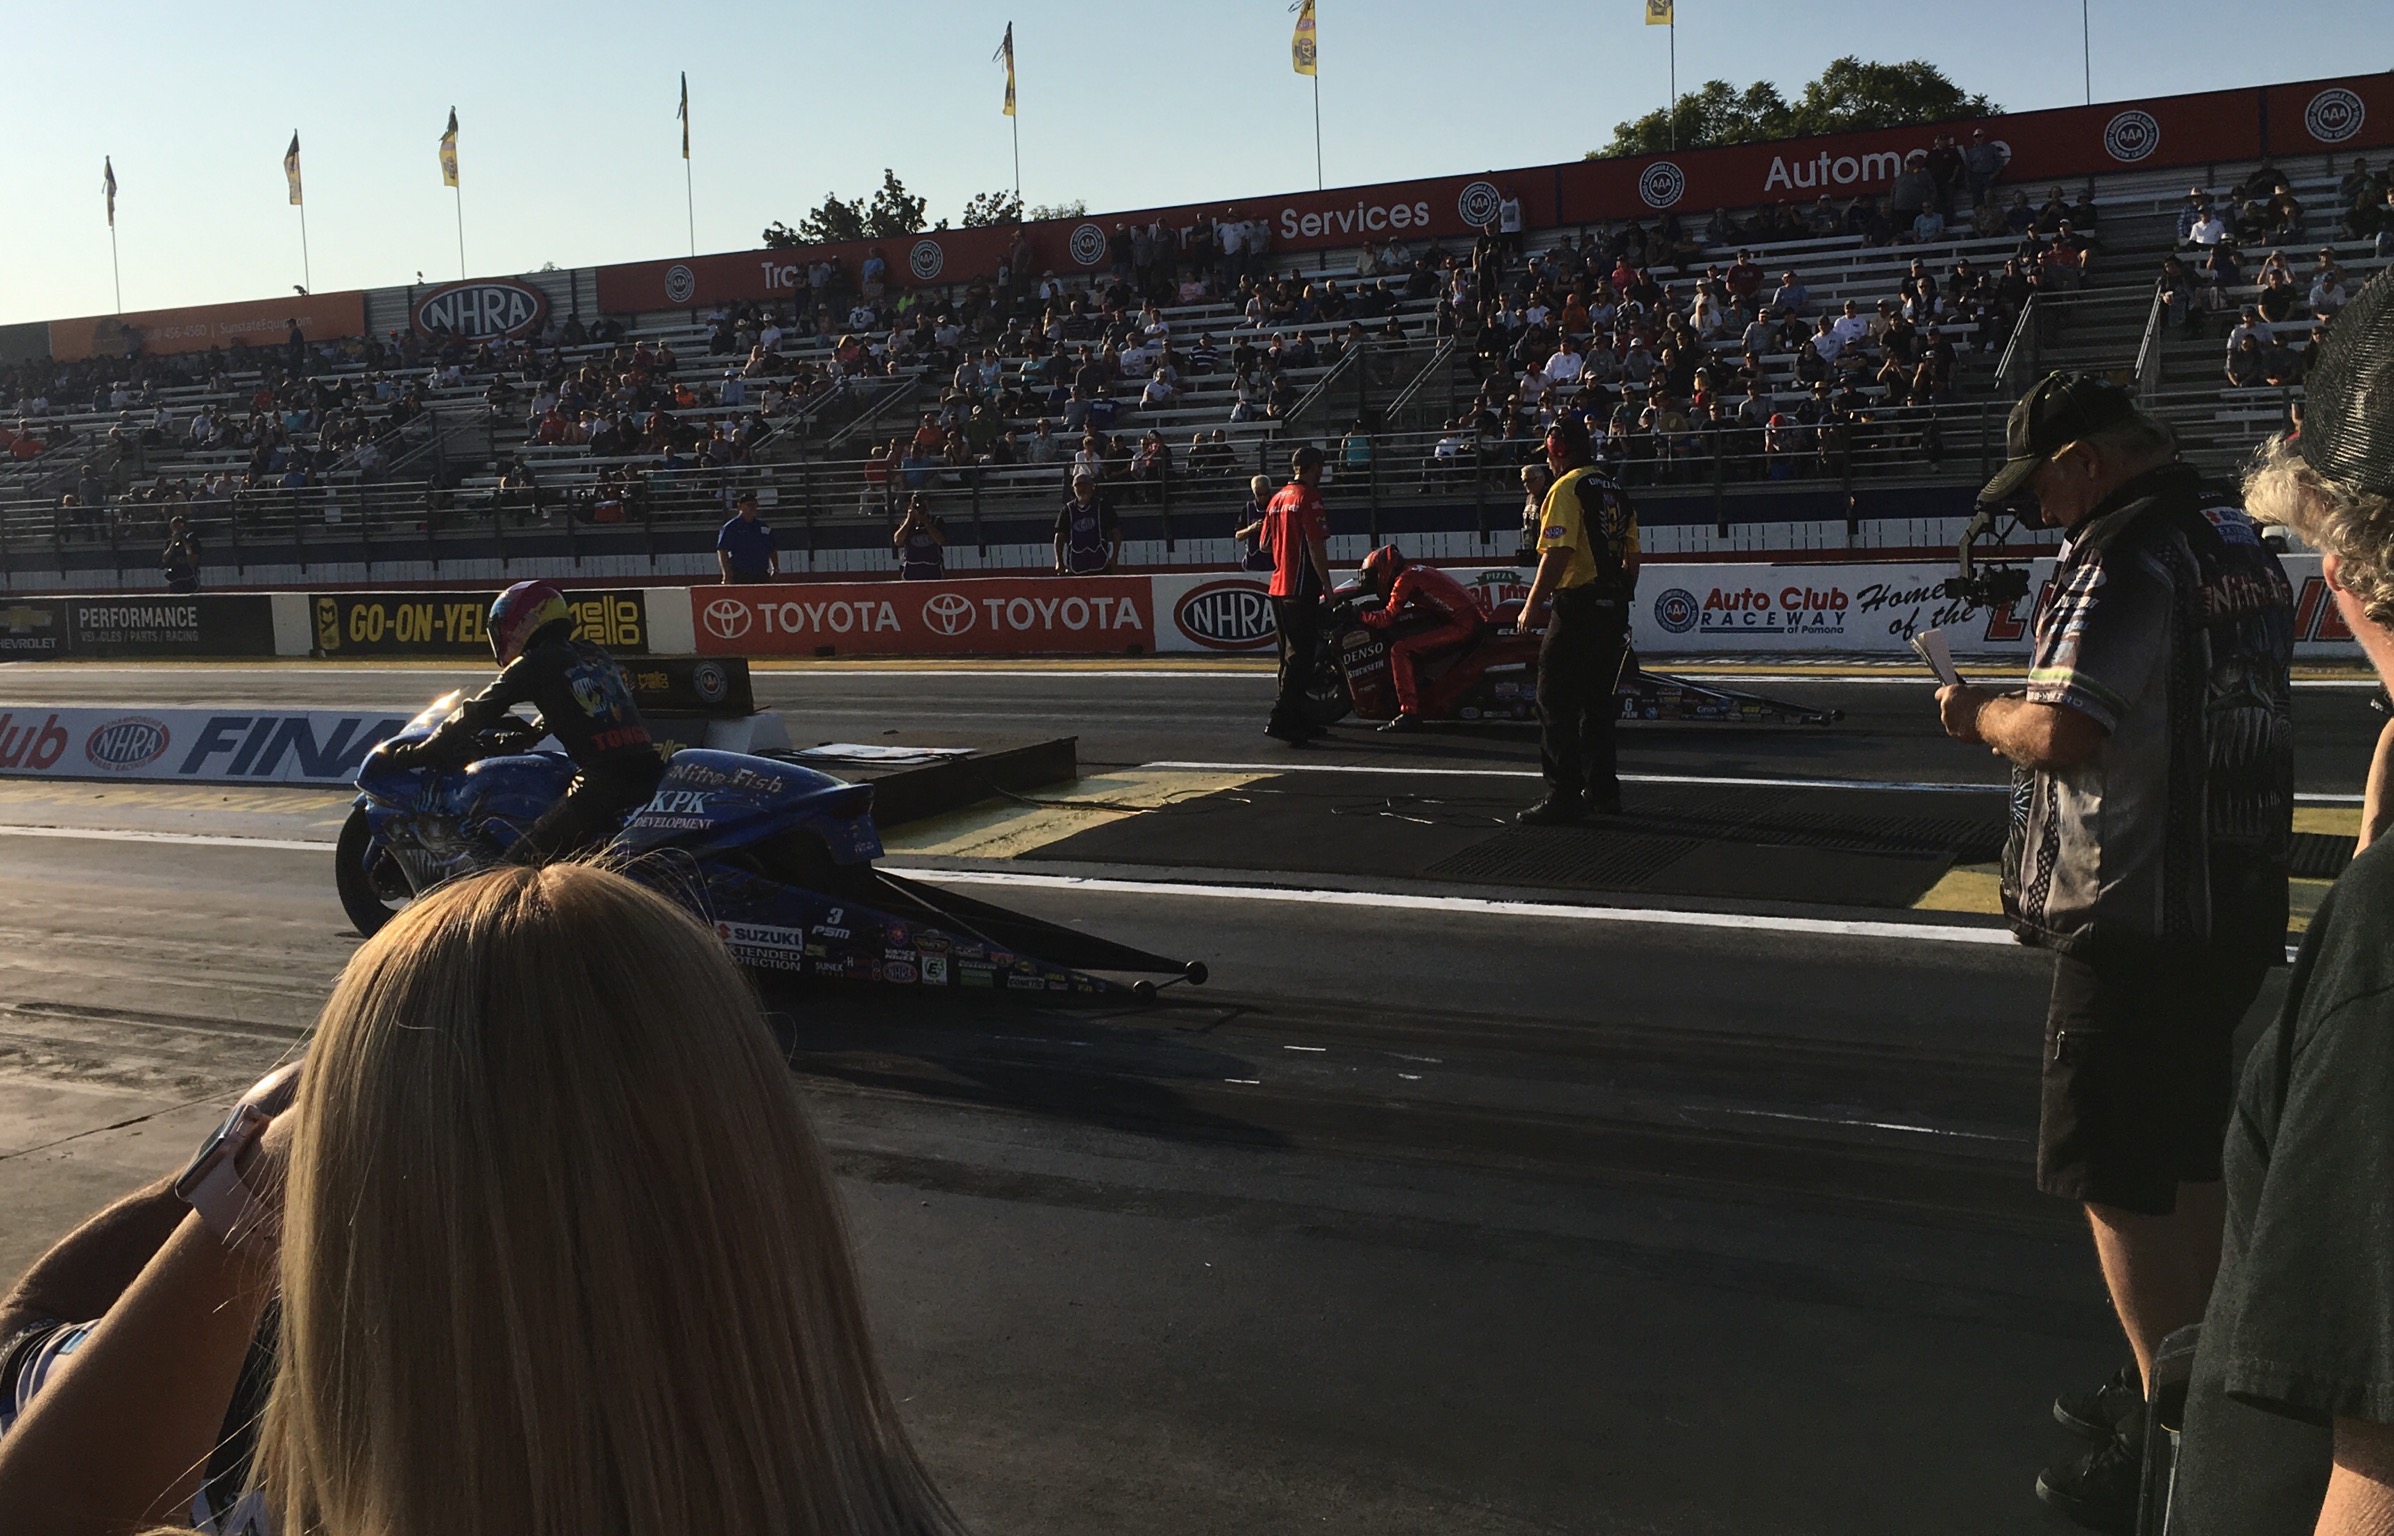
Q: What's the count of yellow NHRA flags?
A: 7